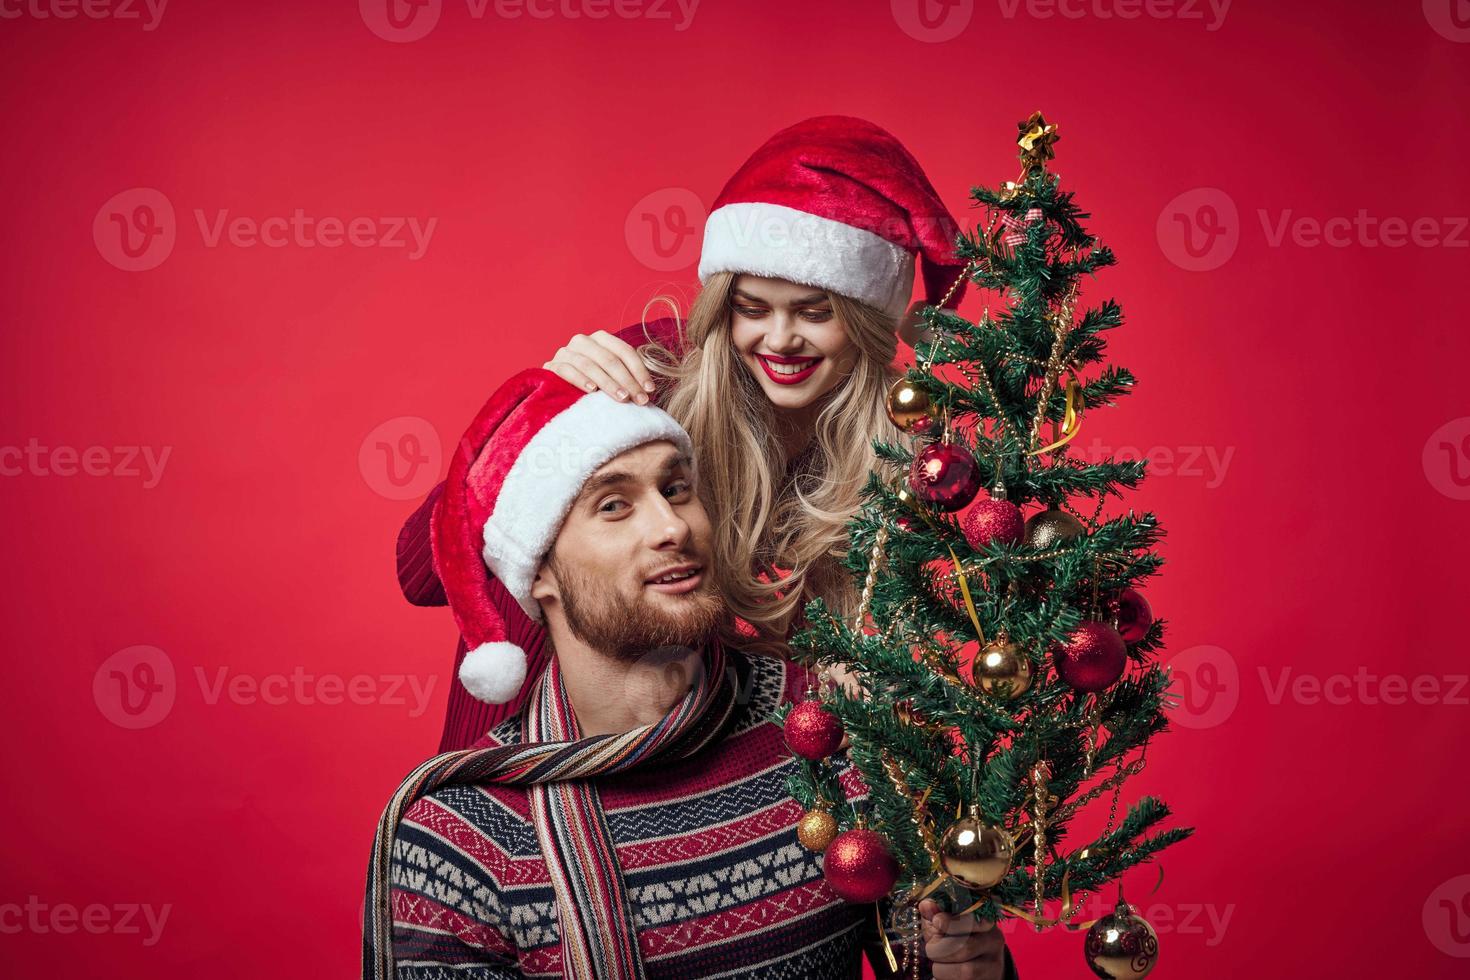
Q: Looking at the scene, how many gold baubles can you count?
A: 6